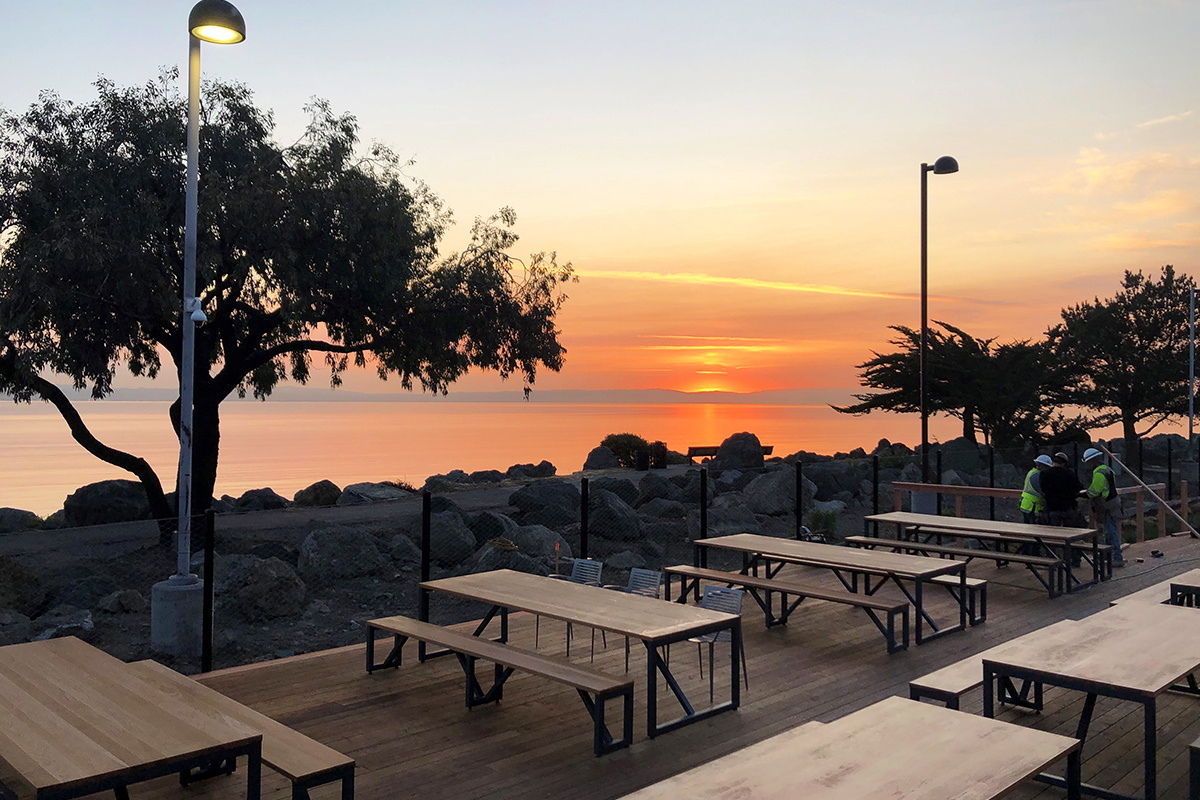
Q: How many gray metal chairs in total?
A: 3